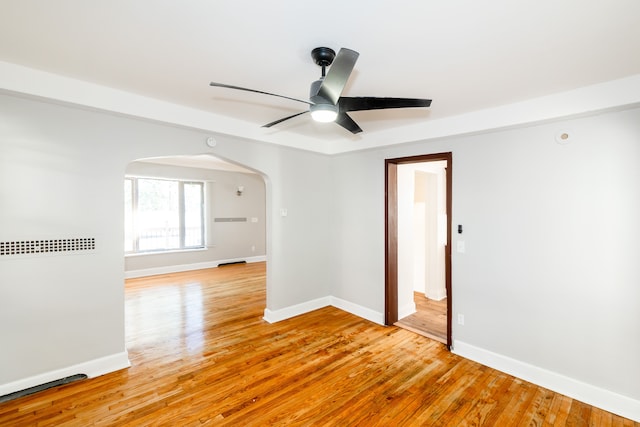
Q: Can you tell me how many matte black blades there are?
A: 5